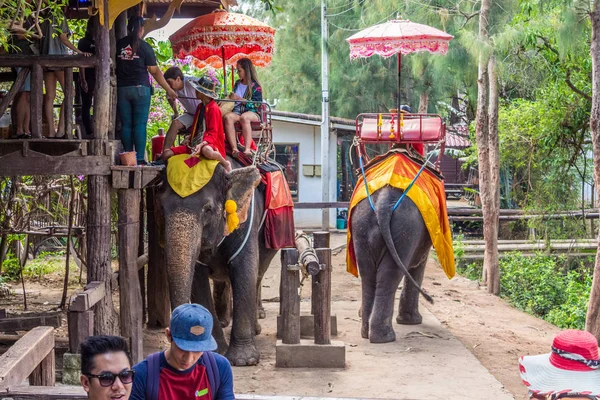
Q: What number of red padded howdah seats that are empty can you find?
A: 1